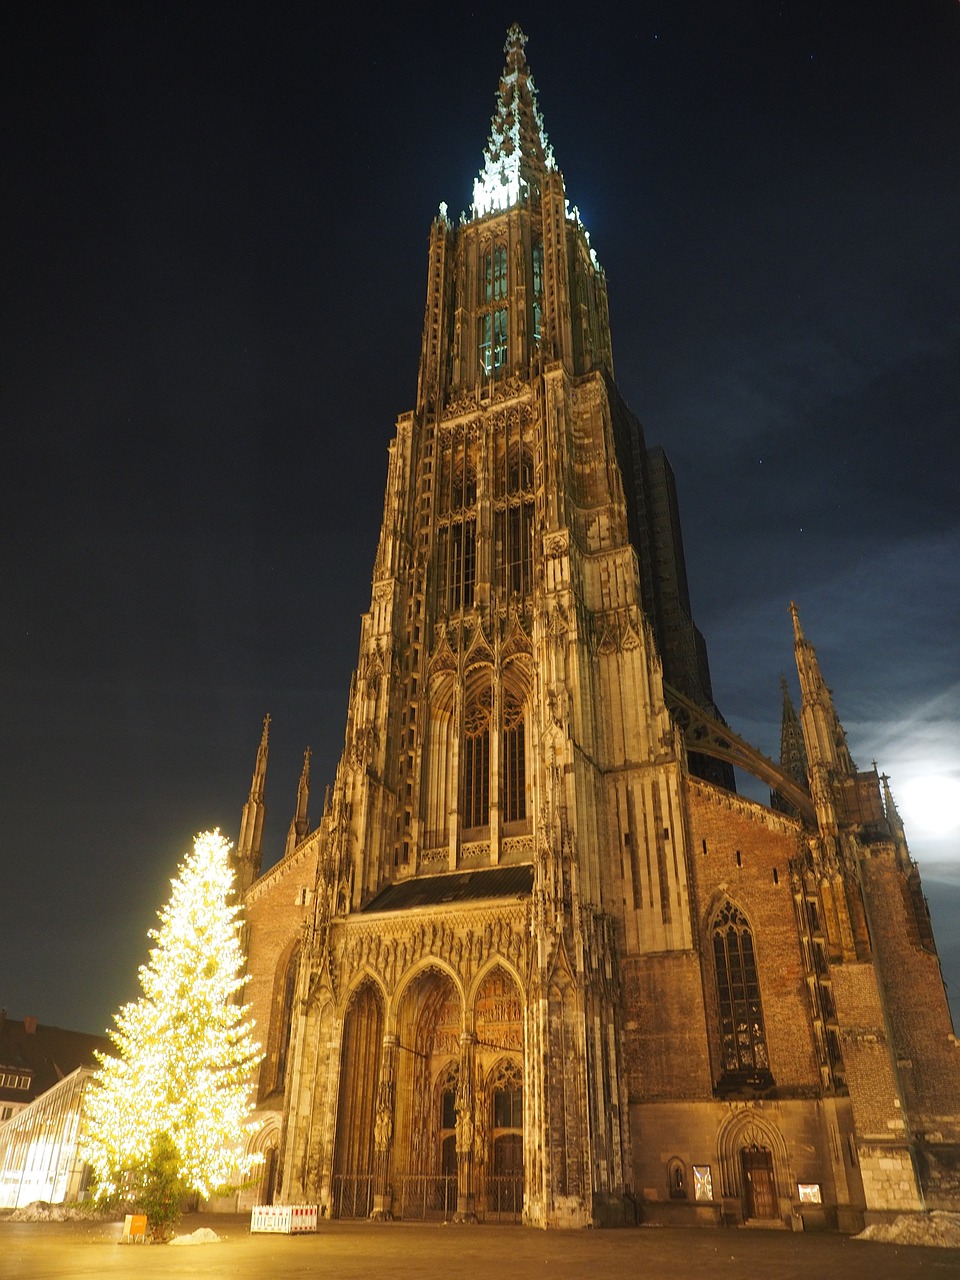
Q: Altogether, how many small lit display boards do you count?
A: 2